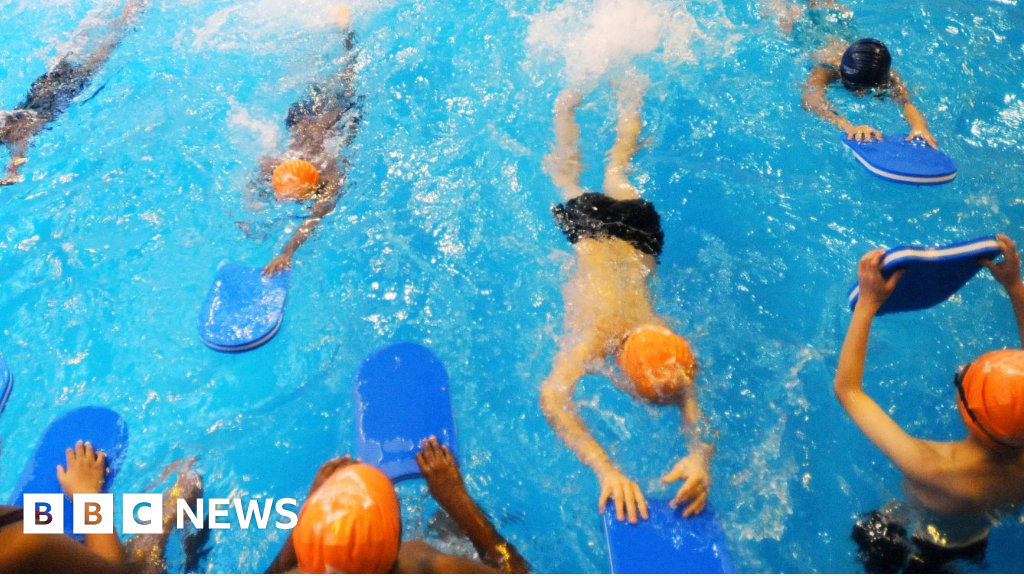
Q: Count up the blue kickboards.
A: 7